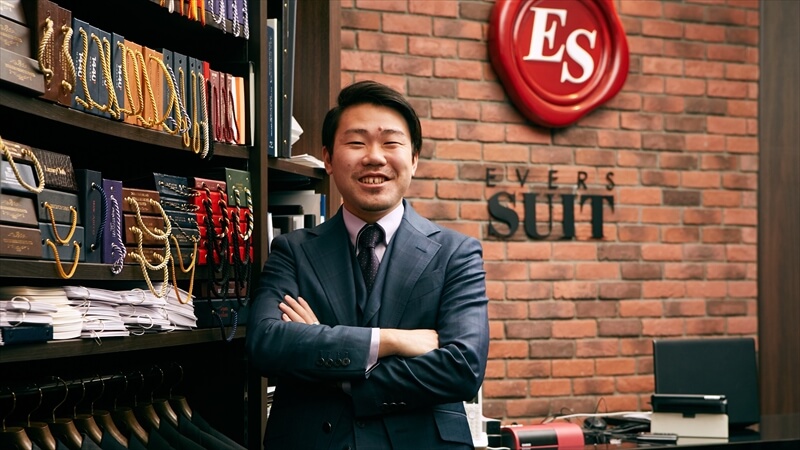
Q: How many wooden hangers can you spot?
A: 9